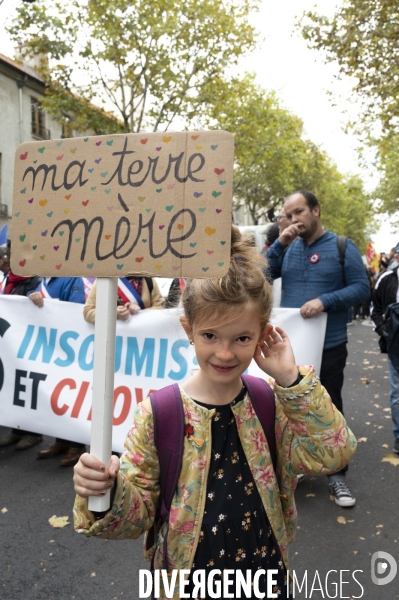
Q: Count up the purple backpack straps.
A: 2